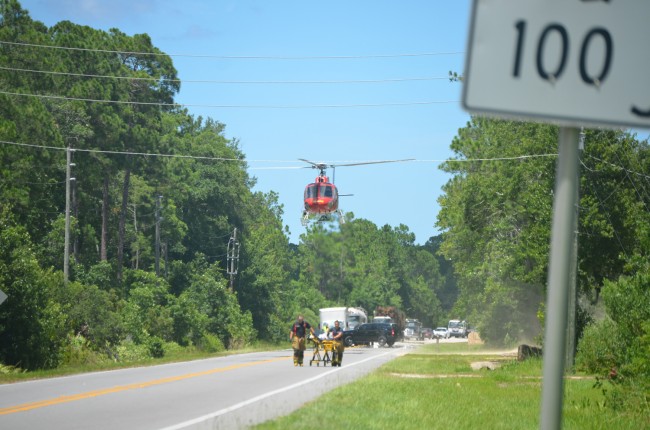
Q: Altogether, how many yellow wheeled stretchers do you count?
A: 1